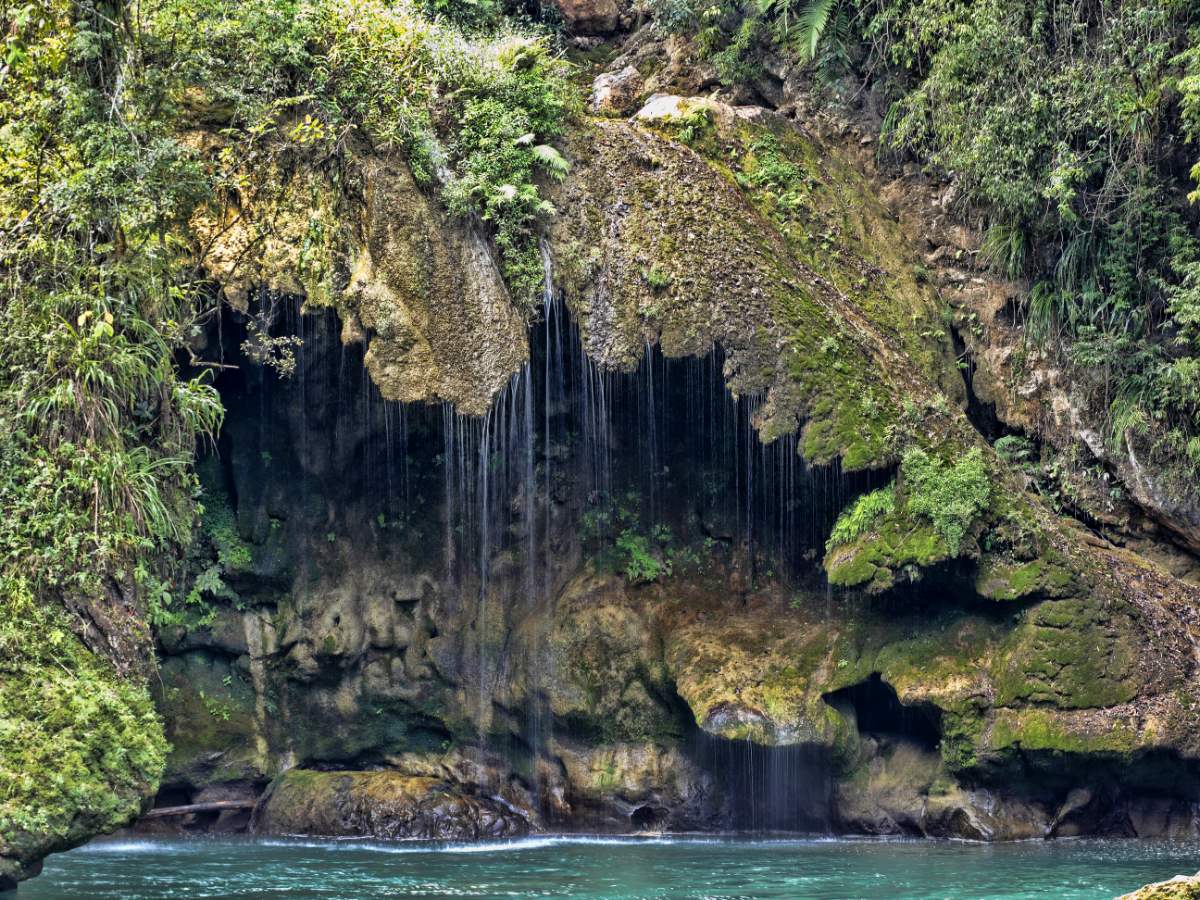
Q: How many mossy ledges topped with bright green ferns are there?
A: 1